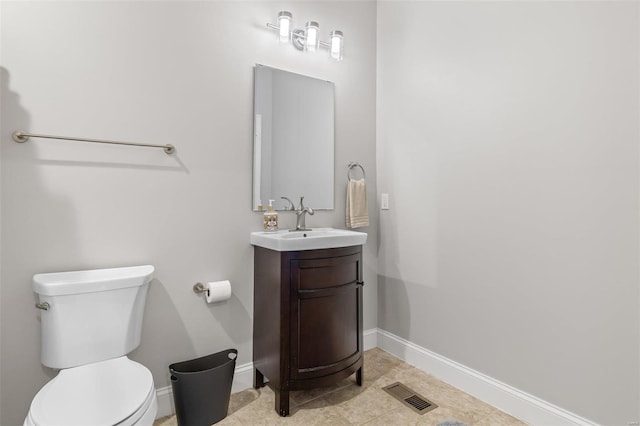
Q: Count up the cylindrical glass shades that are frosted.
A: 3